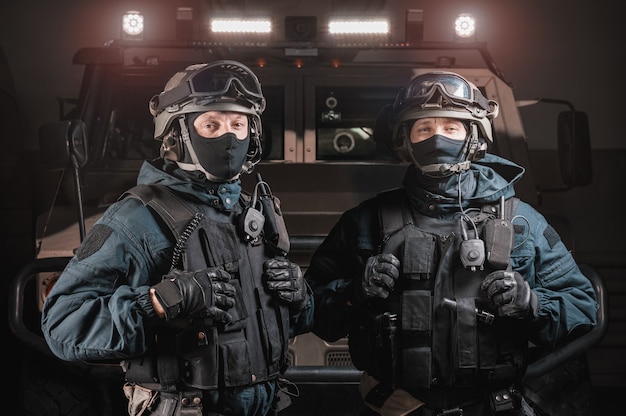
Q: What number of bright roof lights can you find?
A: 4